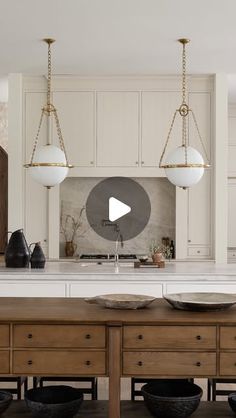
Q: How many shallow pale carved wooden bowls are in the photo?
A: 2